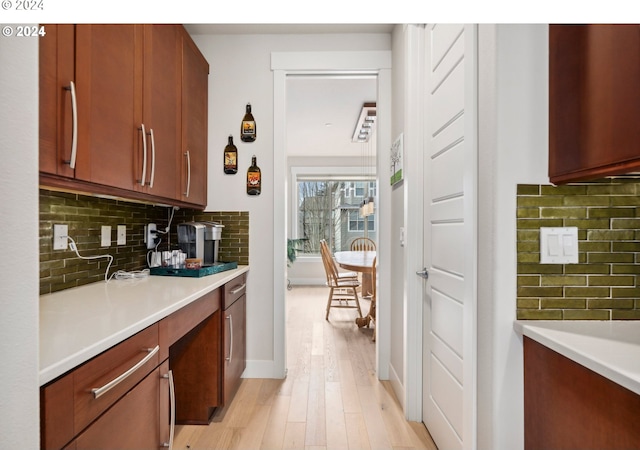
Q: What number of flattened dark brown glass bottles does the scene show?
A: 3